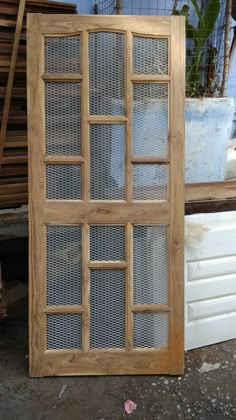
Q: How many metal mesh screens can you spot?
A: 14